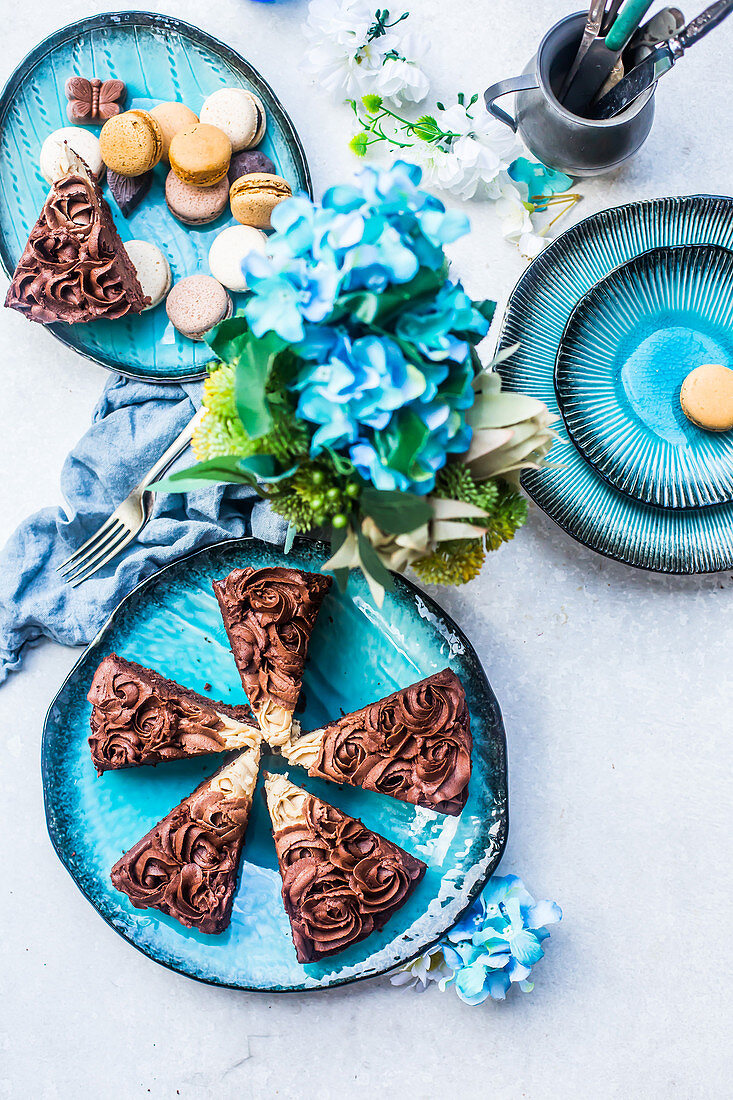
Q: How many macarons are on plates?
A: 11